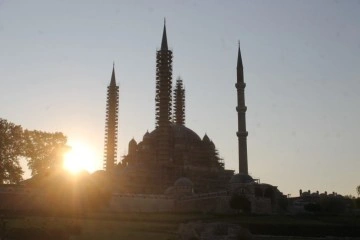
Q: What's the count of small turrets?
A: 4